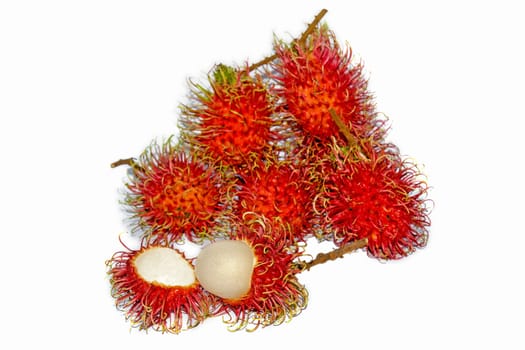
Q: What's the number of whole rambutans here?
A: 5